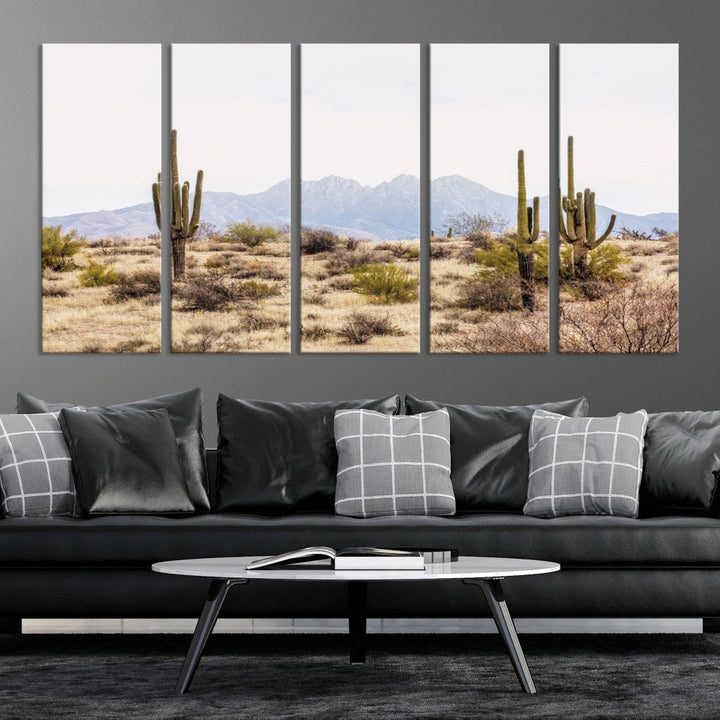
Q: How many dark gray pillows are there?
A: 5